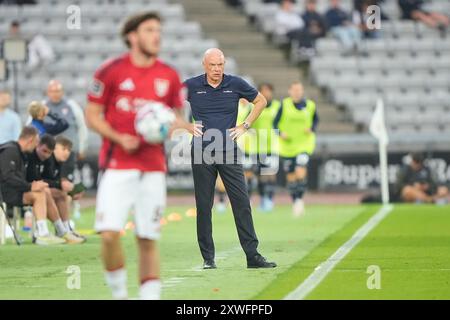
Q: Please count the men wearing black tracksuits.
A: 3